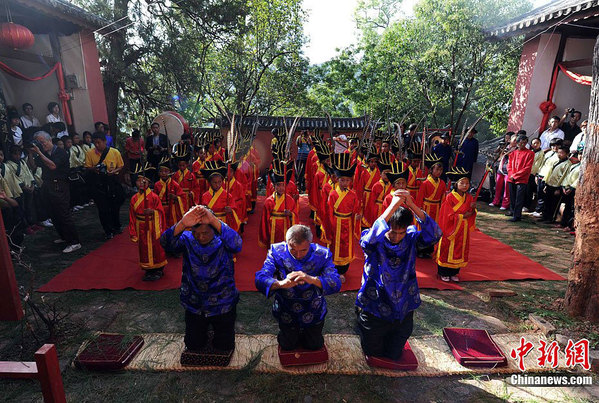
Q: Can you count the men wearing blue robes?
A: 3